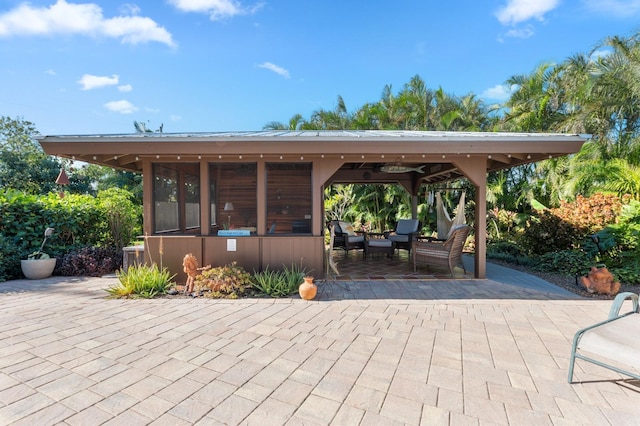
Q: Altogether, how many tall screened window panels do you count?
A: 3